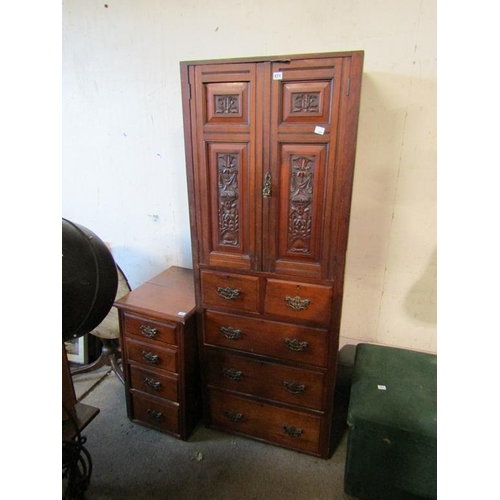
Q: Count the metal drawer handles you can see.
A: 12